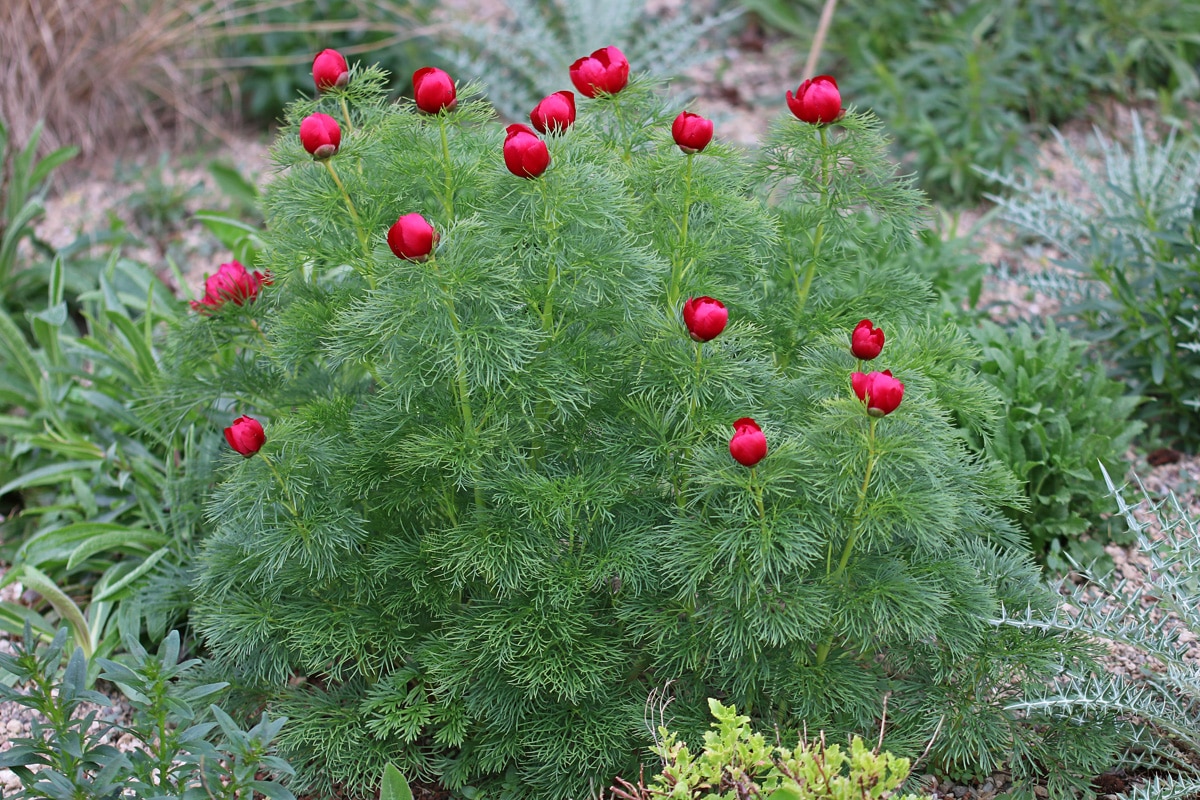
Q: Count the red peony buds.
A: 15